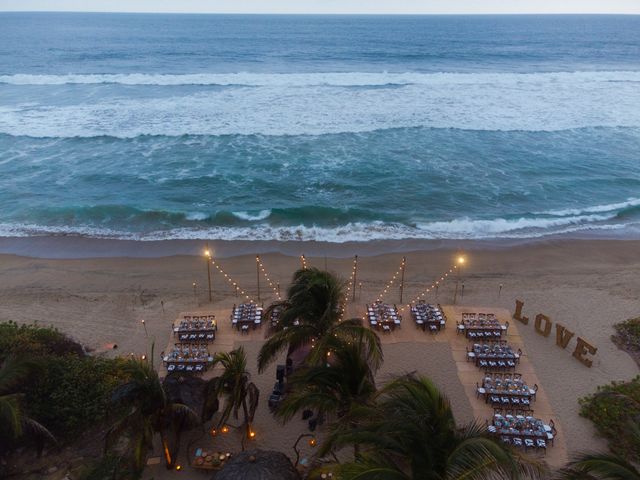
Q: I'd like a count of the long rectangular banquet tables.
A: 10